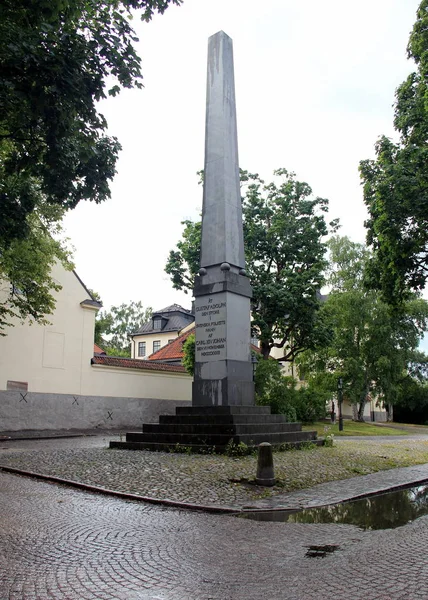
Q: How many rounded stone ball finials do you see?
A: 3